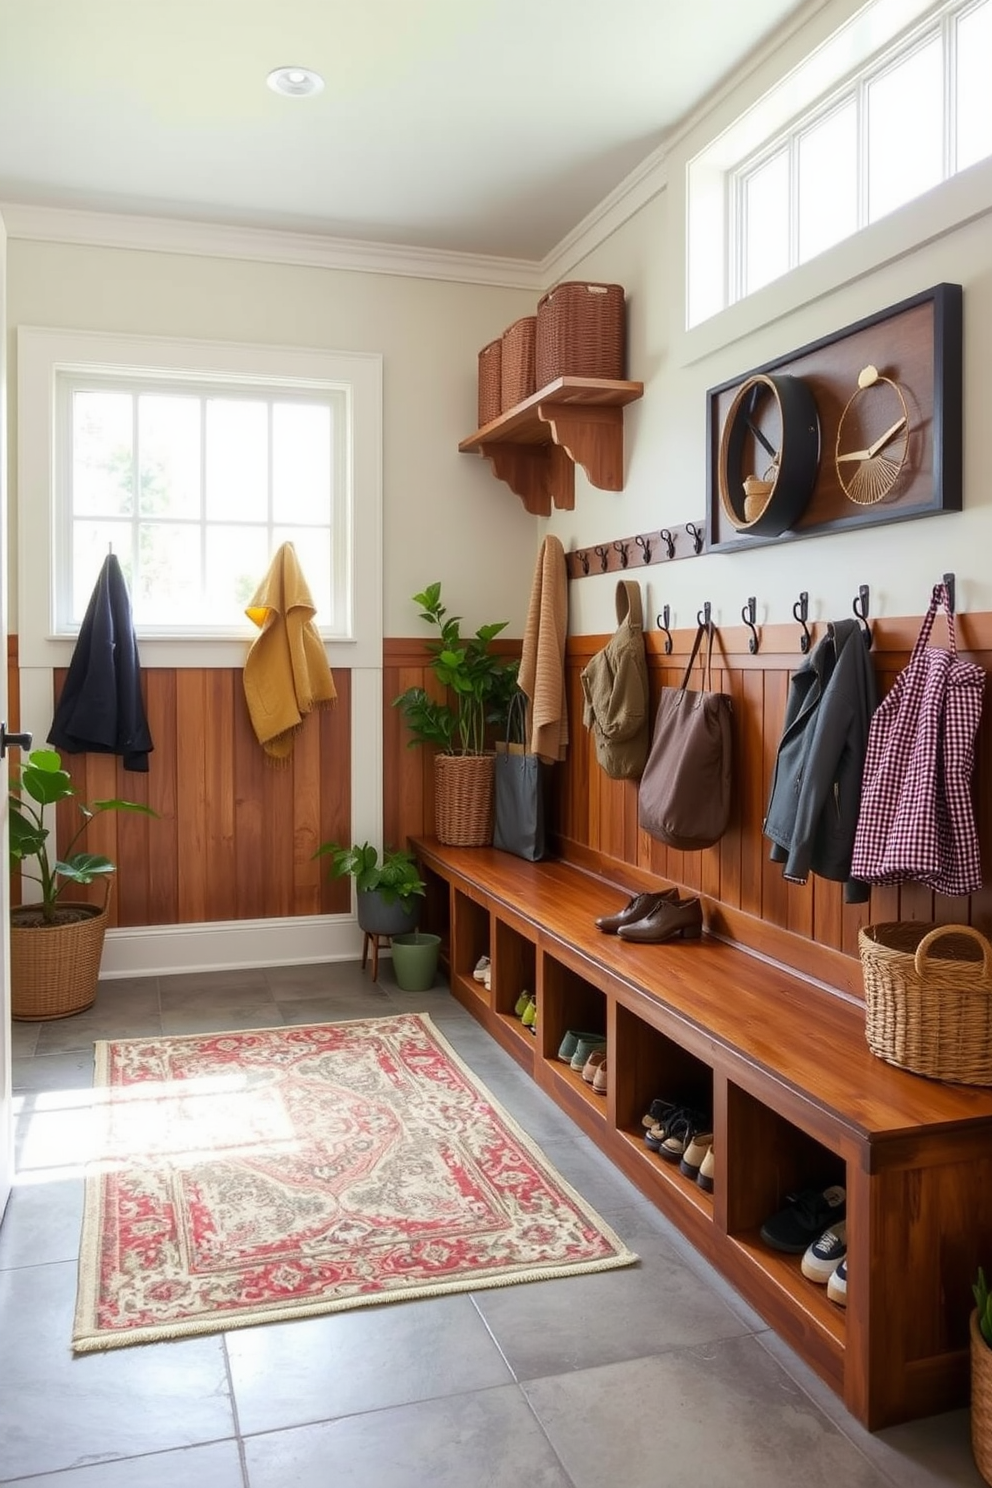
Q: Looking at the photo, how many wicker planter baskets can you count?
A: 3